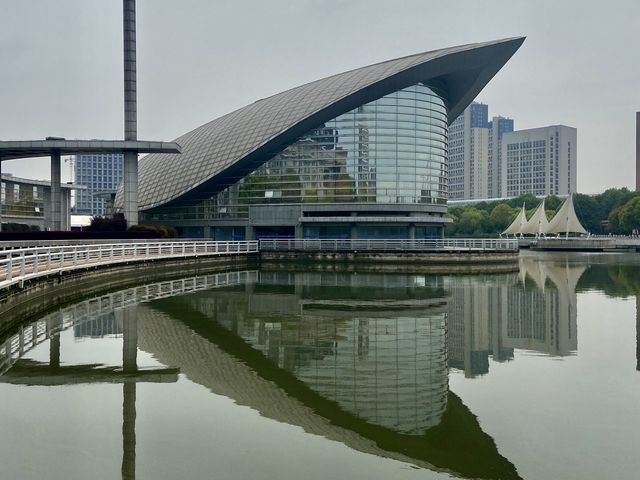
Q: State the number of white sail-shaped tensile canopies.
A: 3